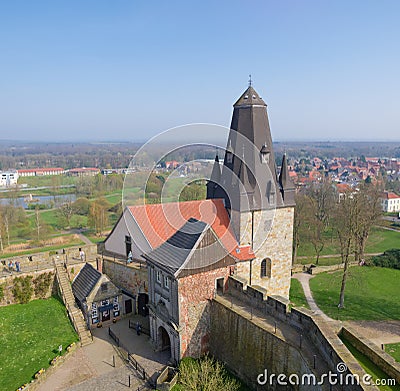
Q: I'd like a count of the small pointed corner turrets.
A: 3